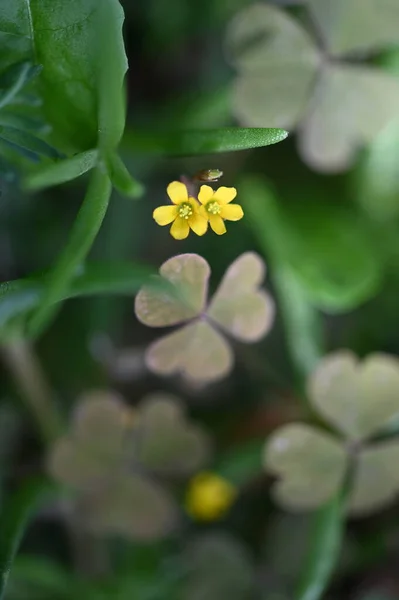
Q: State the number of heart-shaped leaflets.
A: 12